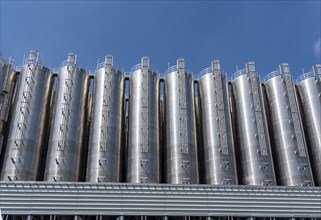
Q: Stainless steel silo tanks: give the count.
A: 10